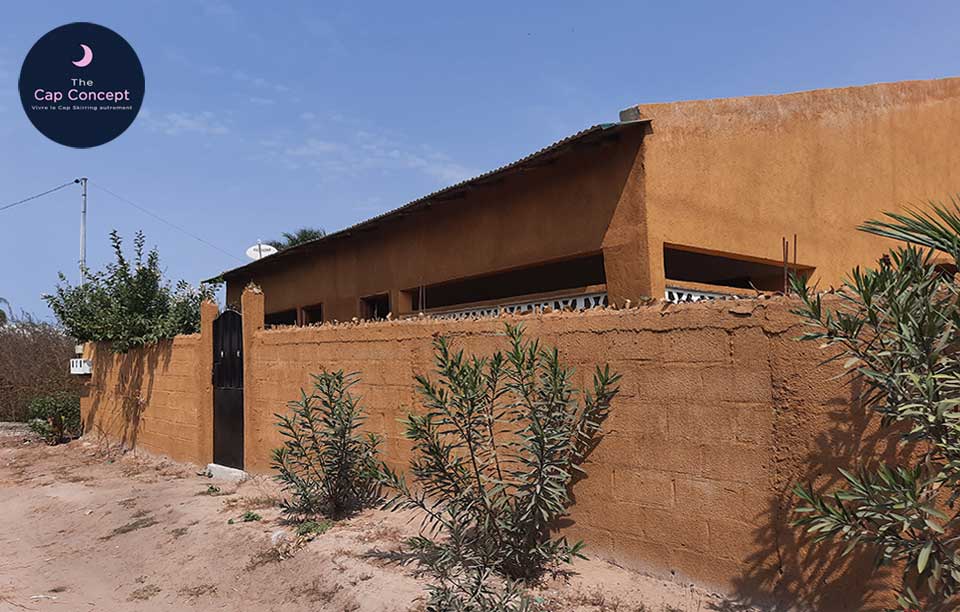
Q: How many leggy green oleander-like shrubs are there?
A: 3